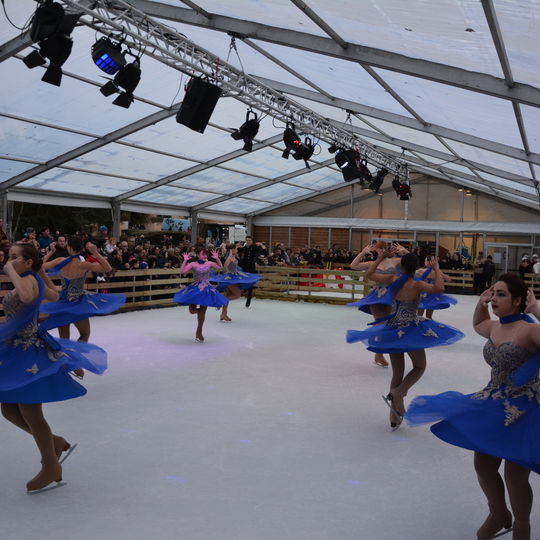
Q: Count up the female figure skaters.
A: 8